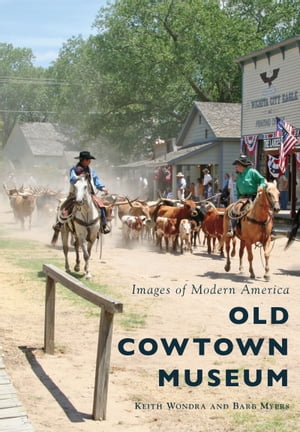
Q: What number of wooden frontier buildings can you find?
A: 3